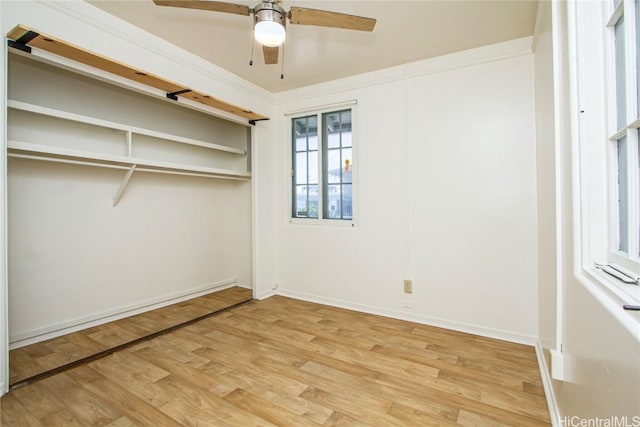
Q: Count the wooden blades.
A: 3